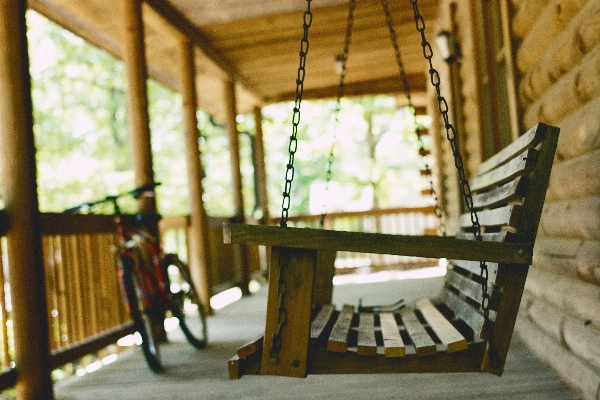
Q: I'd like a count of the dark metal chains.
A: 4